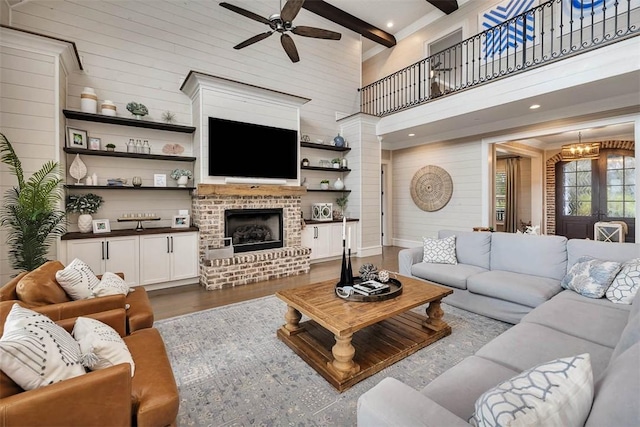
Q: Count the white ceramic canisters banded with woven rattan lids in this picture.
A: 2